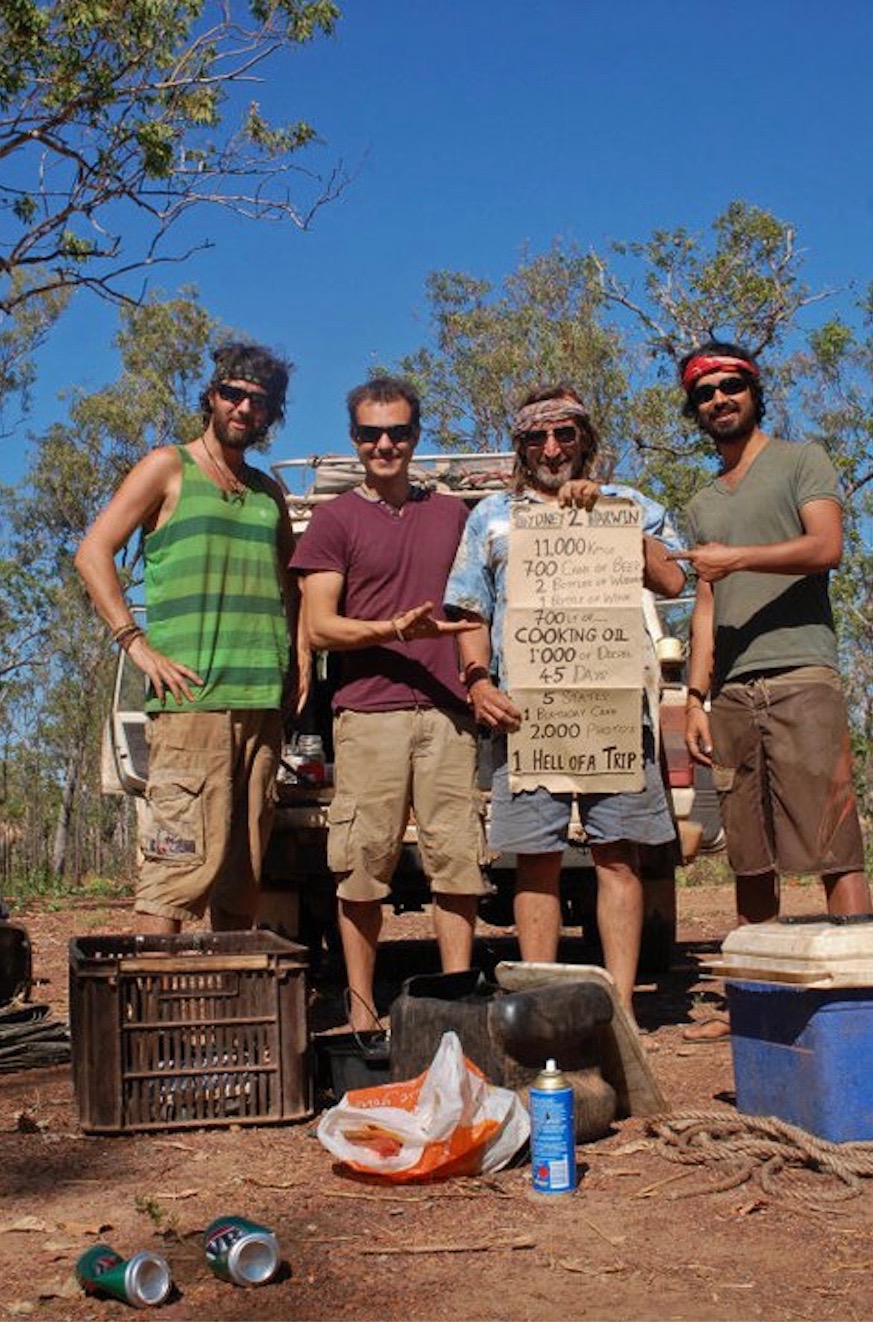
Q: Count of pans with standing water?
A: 0